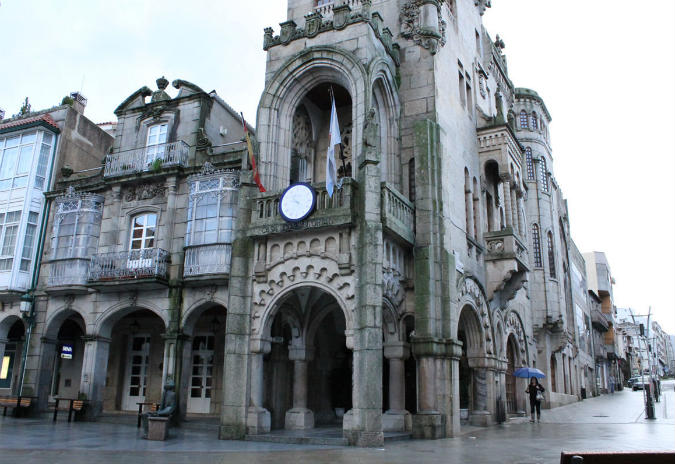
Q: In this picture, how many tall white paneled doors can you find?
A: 2